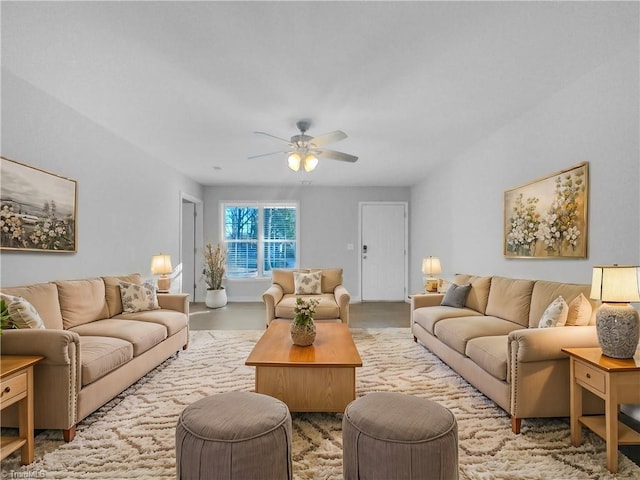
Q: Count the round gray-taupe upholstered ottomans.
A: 2